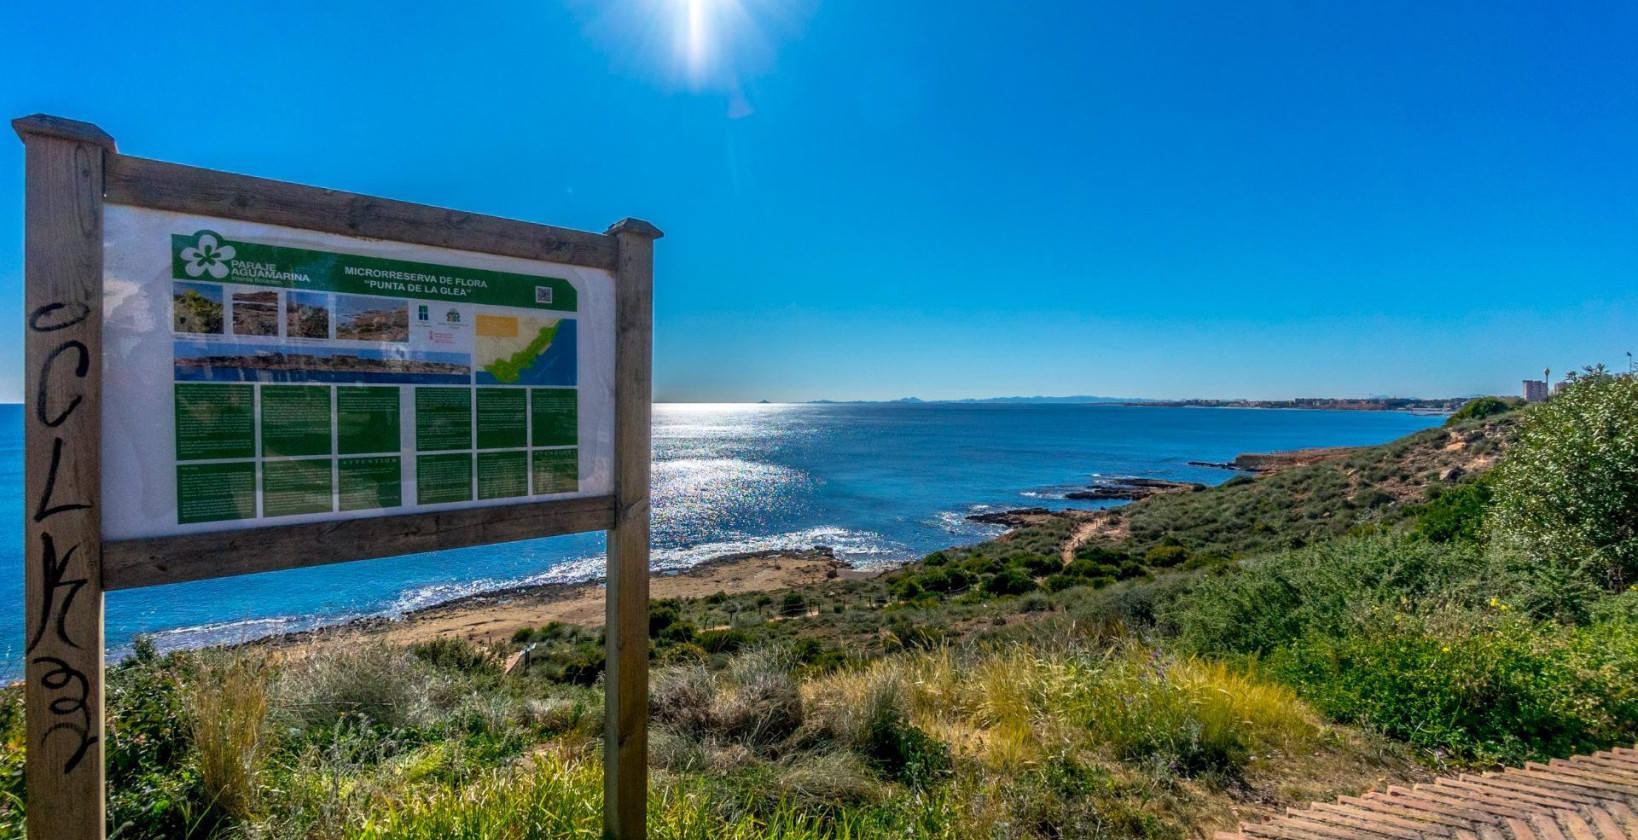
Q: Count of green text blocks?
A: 12